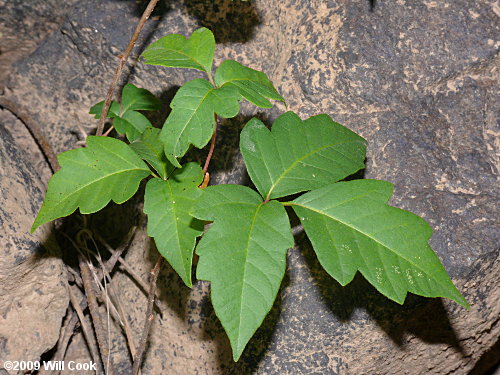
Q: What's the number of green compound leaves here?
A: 4